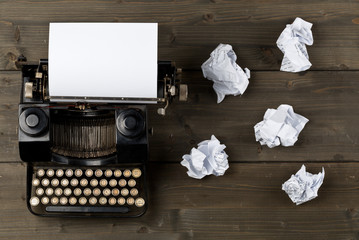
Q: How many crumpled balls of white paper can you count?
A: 5